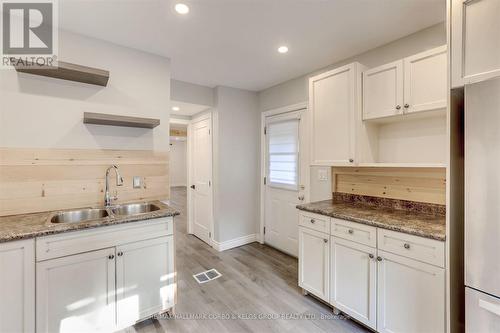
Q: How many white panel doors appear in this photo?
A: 2